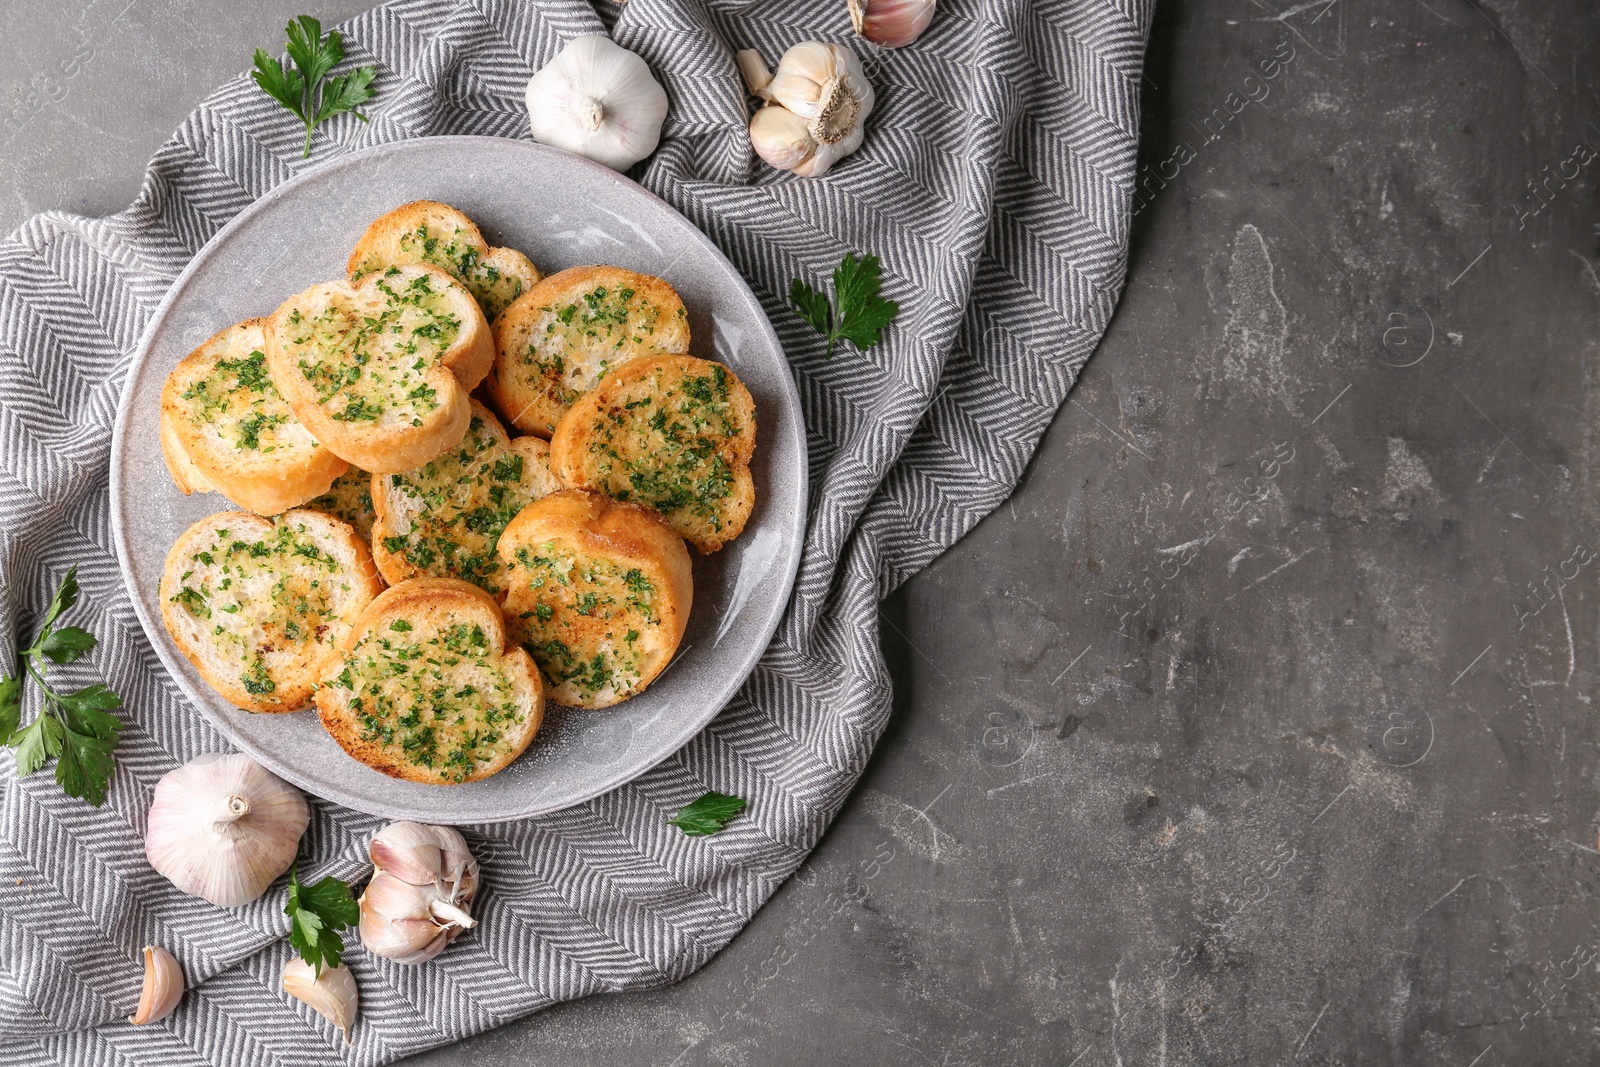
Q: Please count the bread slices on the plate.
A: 10